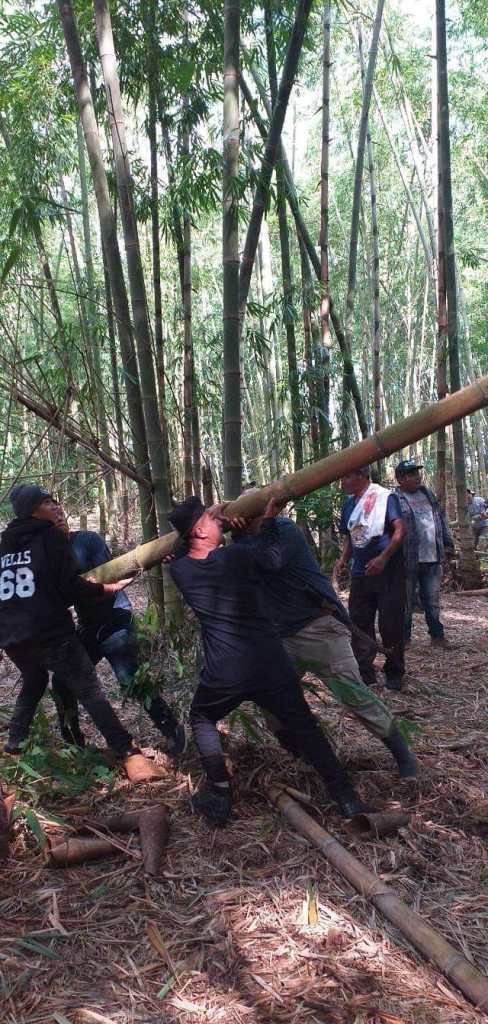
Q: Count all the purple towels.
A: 0